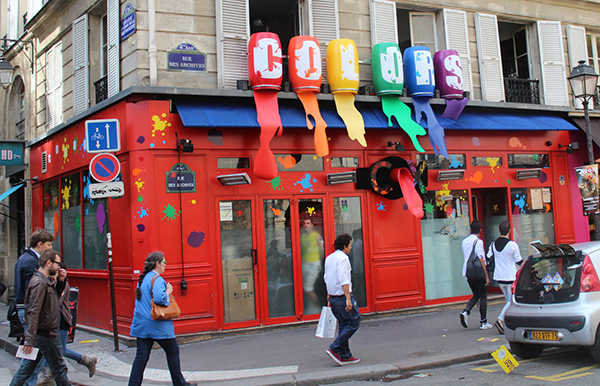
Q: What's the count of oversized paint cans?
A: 6